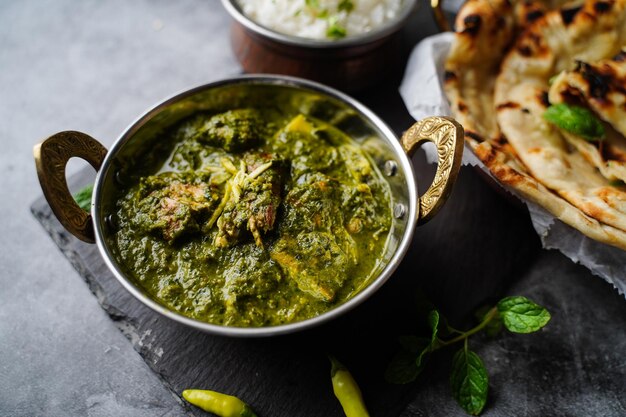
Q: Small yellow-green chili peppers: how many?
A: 2